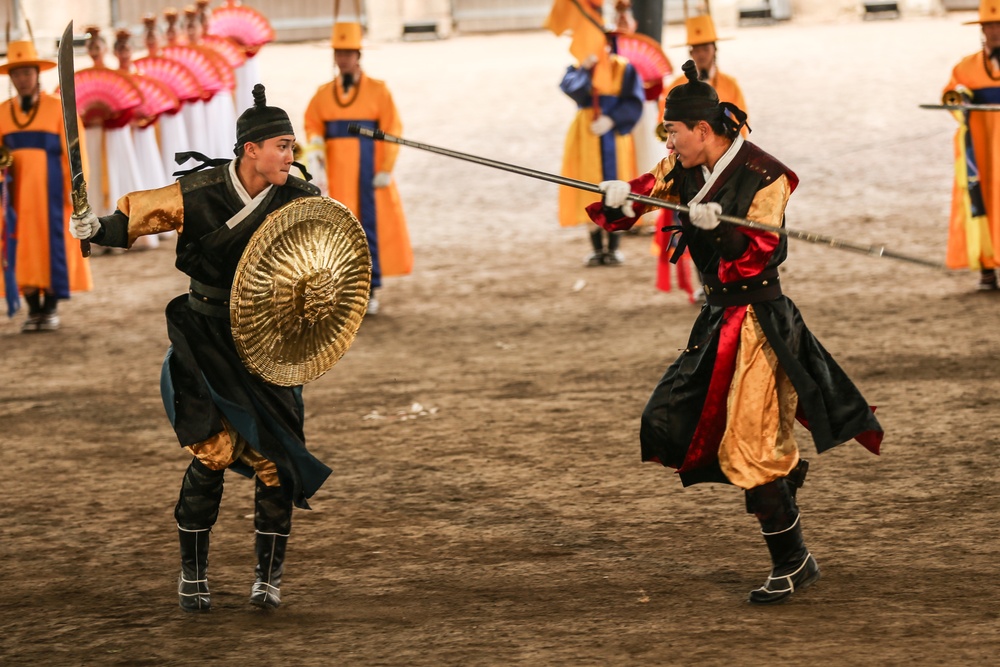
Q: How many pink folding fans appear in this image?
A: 8